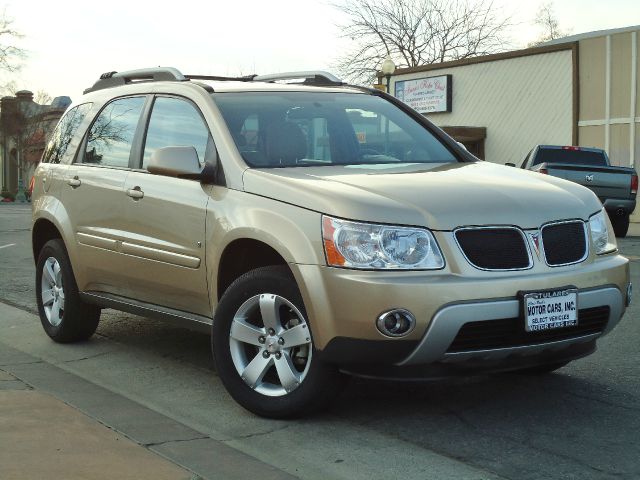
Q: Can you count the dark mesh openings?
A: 3